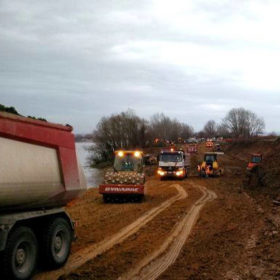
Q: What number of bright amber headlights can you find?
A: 4